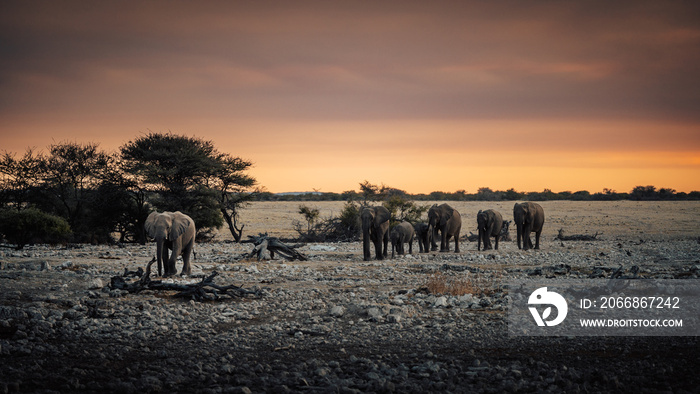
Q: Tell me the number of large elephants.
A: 5